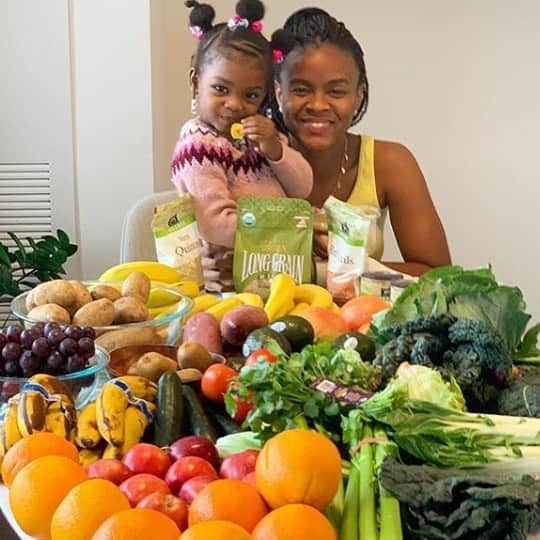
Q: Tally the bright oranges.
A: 8